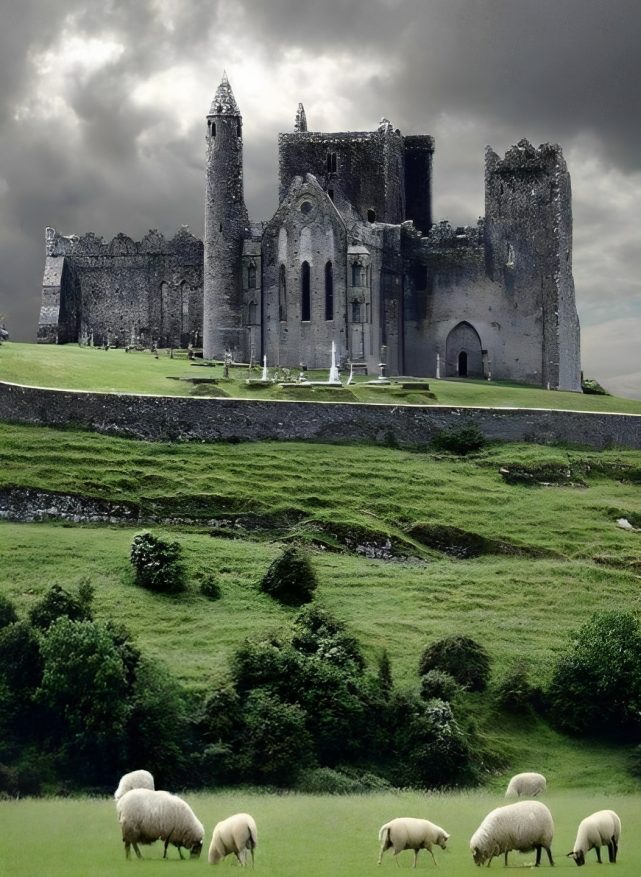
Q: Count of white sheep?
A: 7